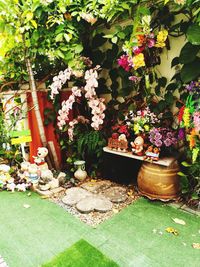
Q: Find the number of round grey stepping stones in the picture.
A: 4